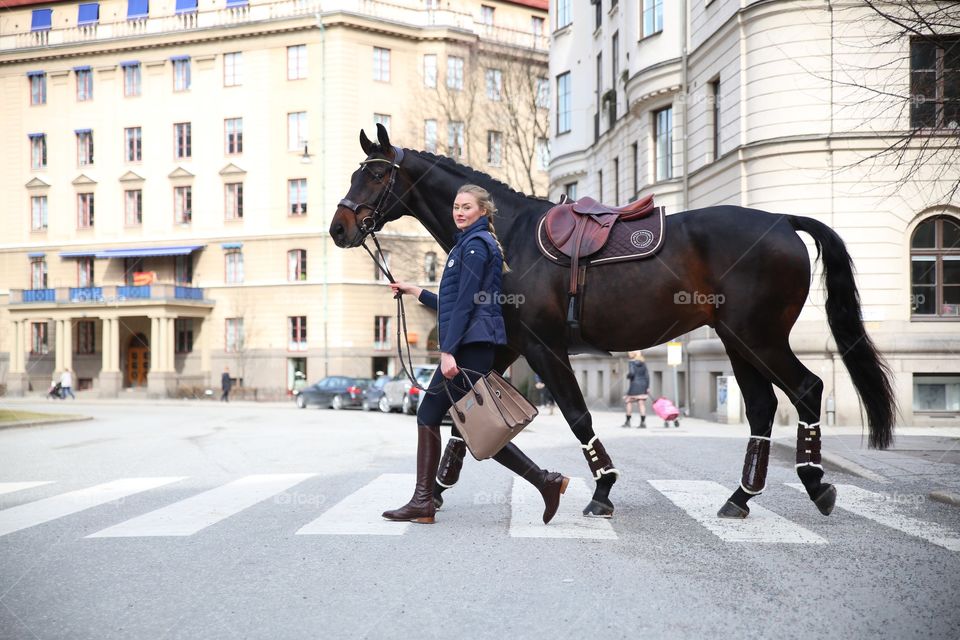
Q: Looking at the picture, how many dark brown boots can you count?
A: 2